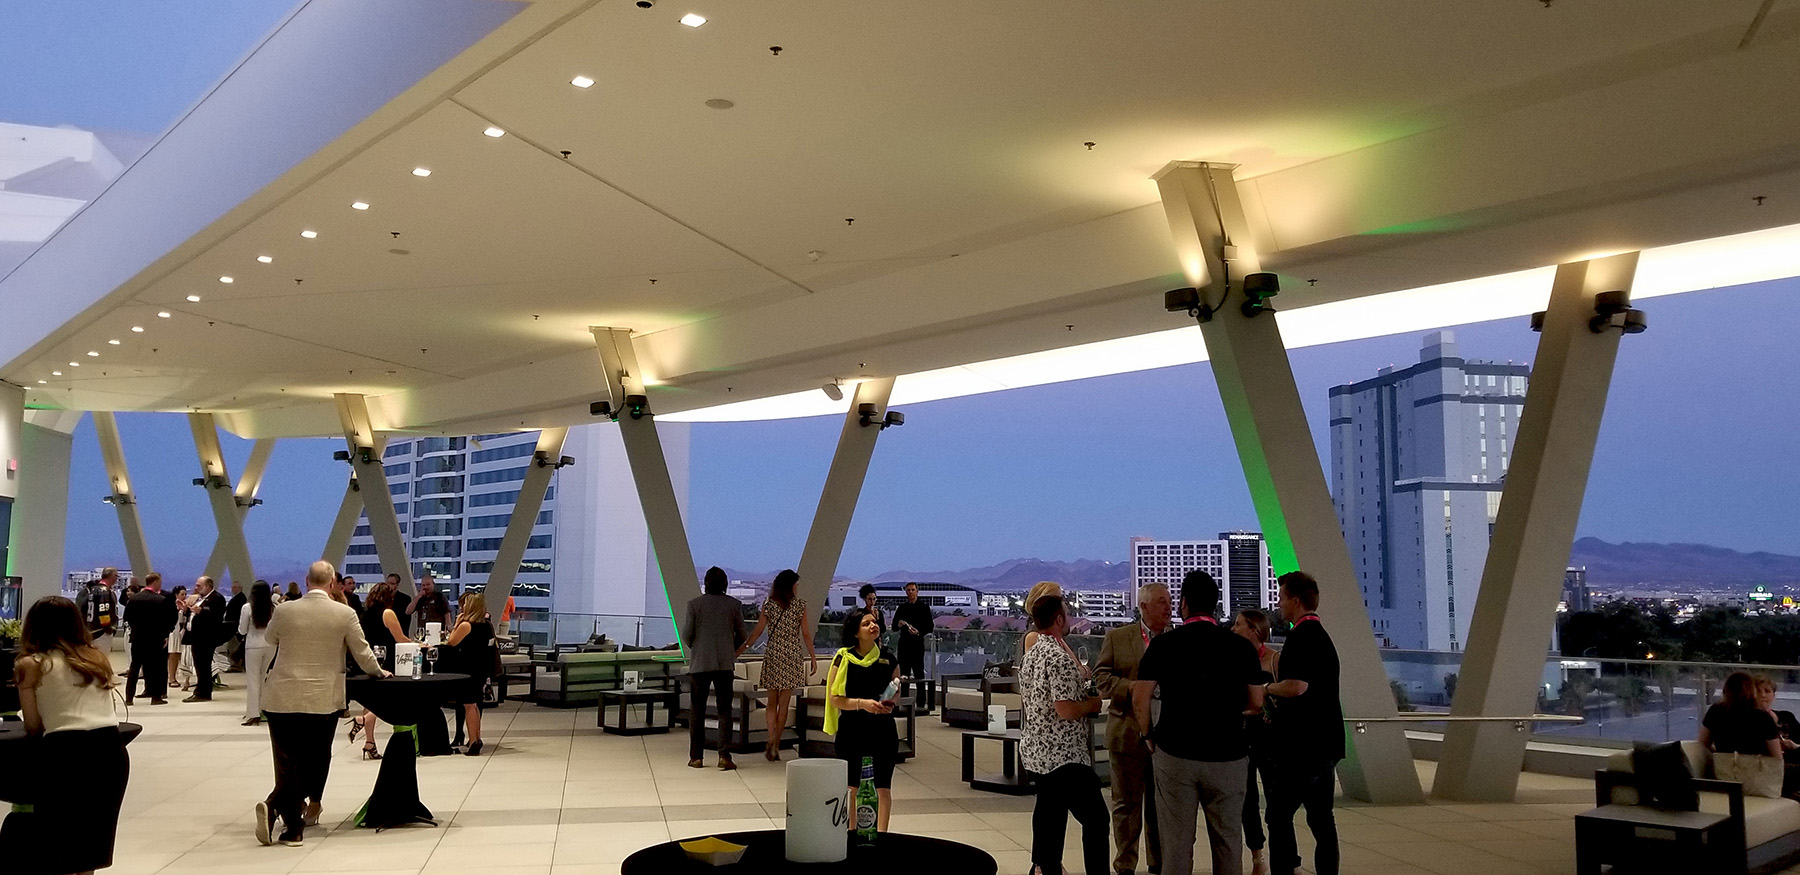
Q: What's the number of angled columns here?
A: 10